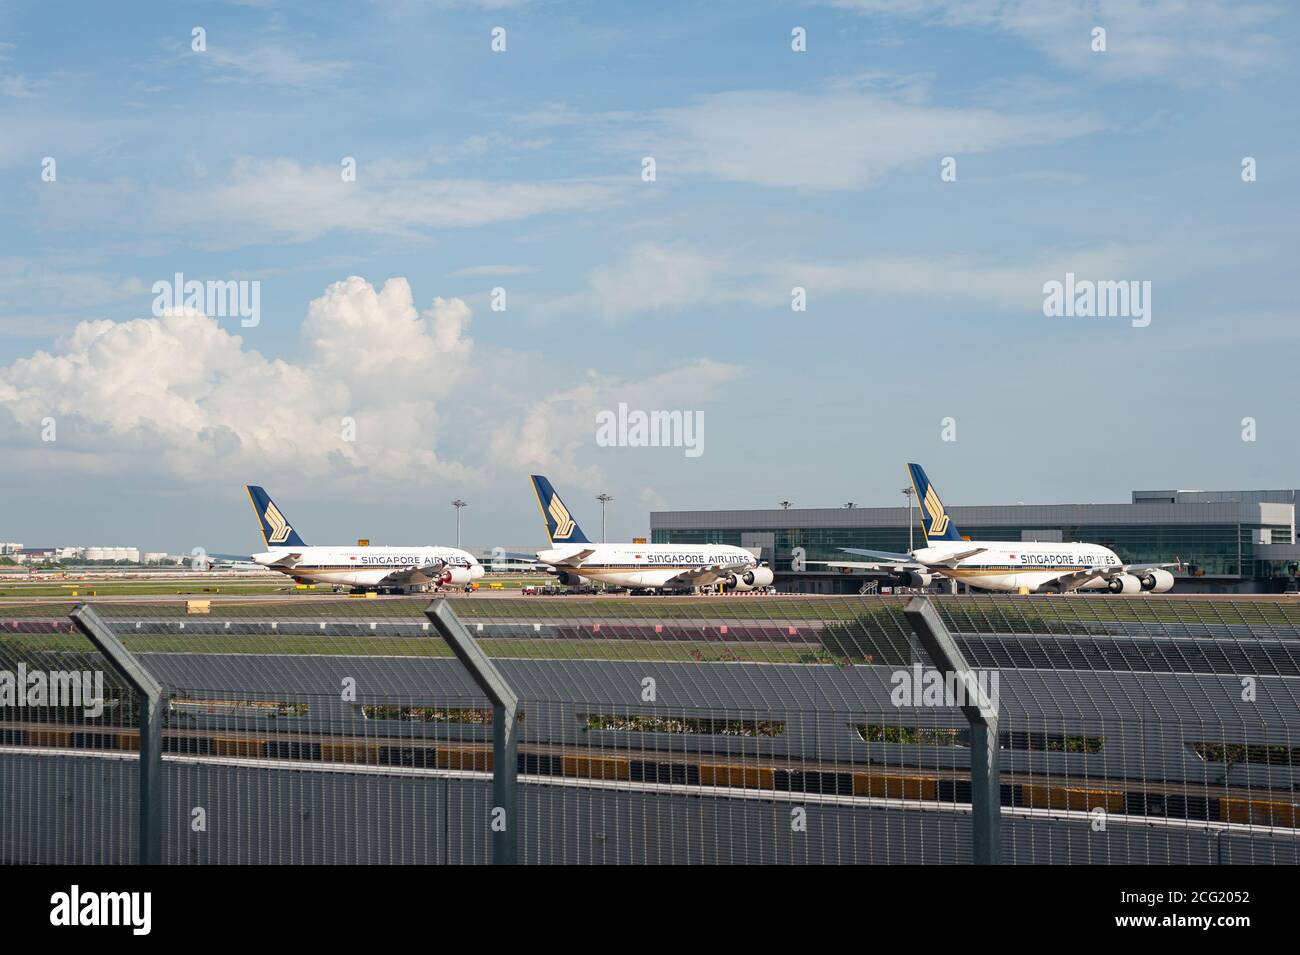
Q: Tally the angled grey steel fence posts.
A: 3